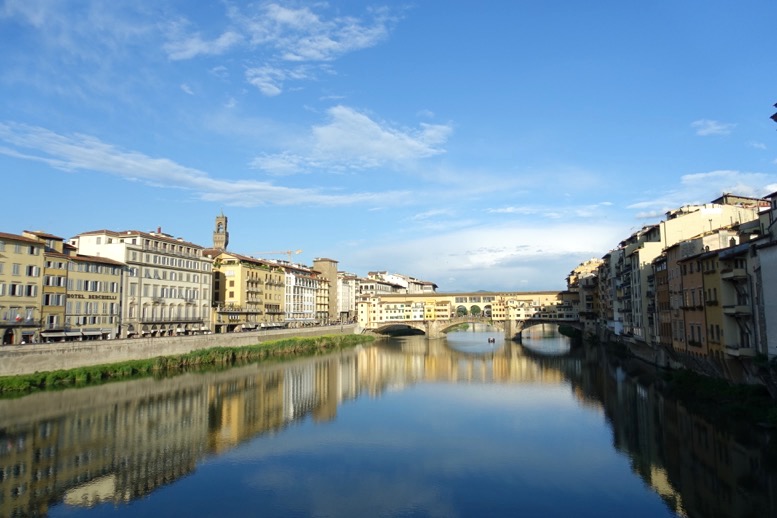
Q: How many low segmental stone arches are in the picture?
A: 3